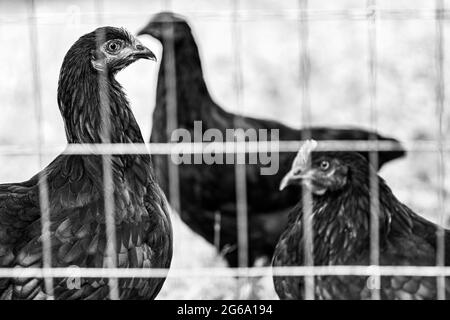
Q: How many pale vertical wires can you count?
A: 7